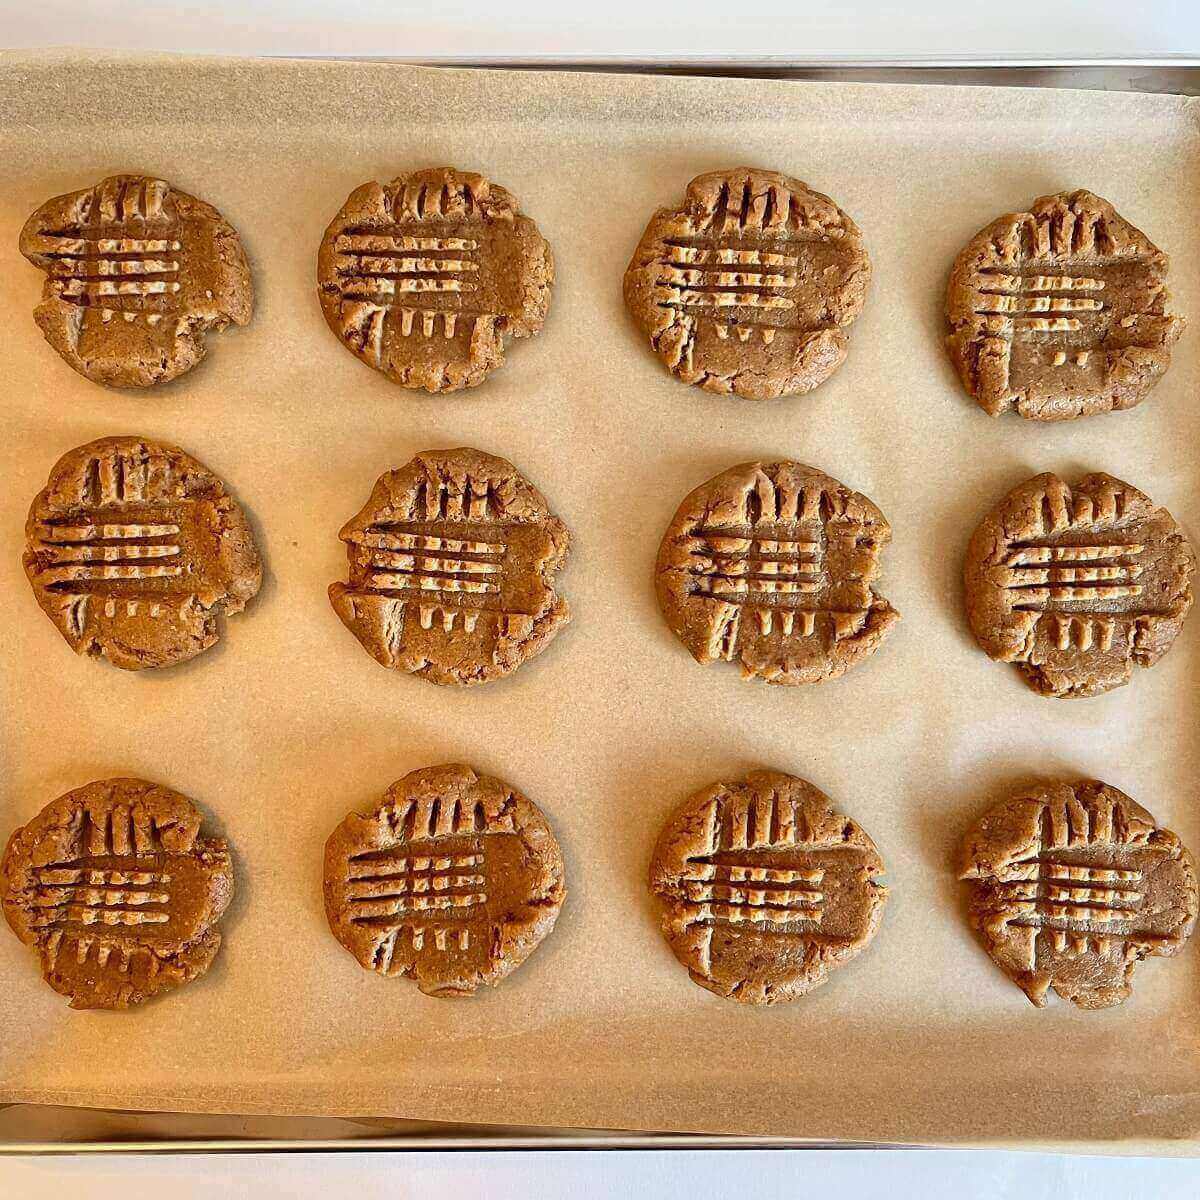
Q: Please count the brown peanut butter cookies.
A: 12